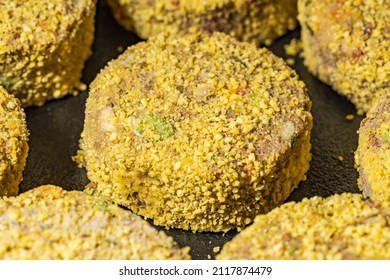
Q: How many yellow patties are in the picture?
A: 8